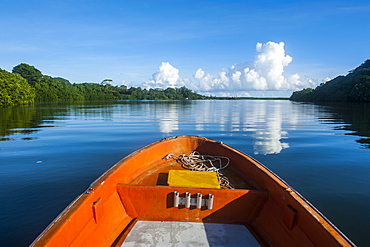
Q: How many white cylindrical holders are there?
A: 4